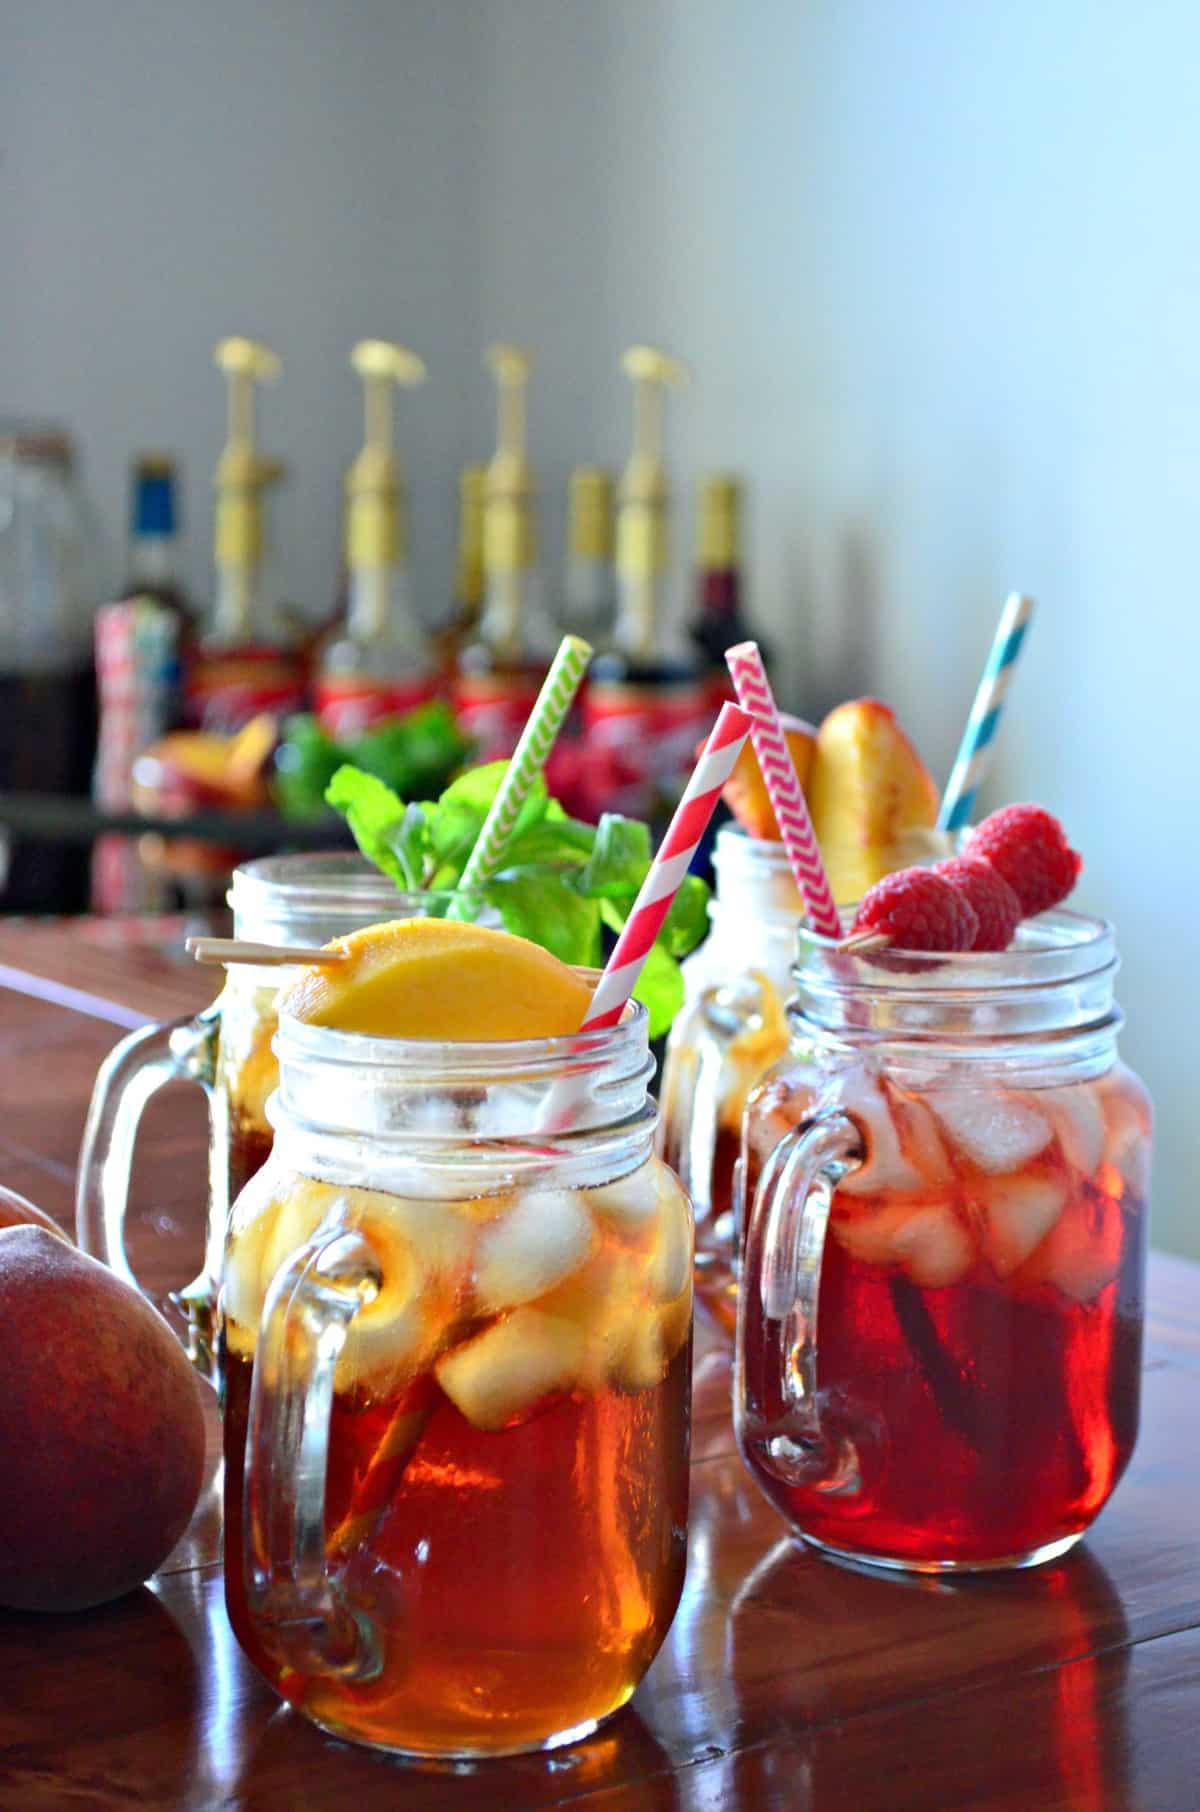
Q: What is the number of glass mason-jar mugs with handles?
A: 4